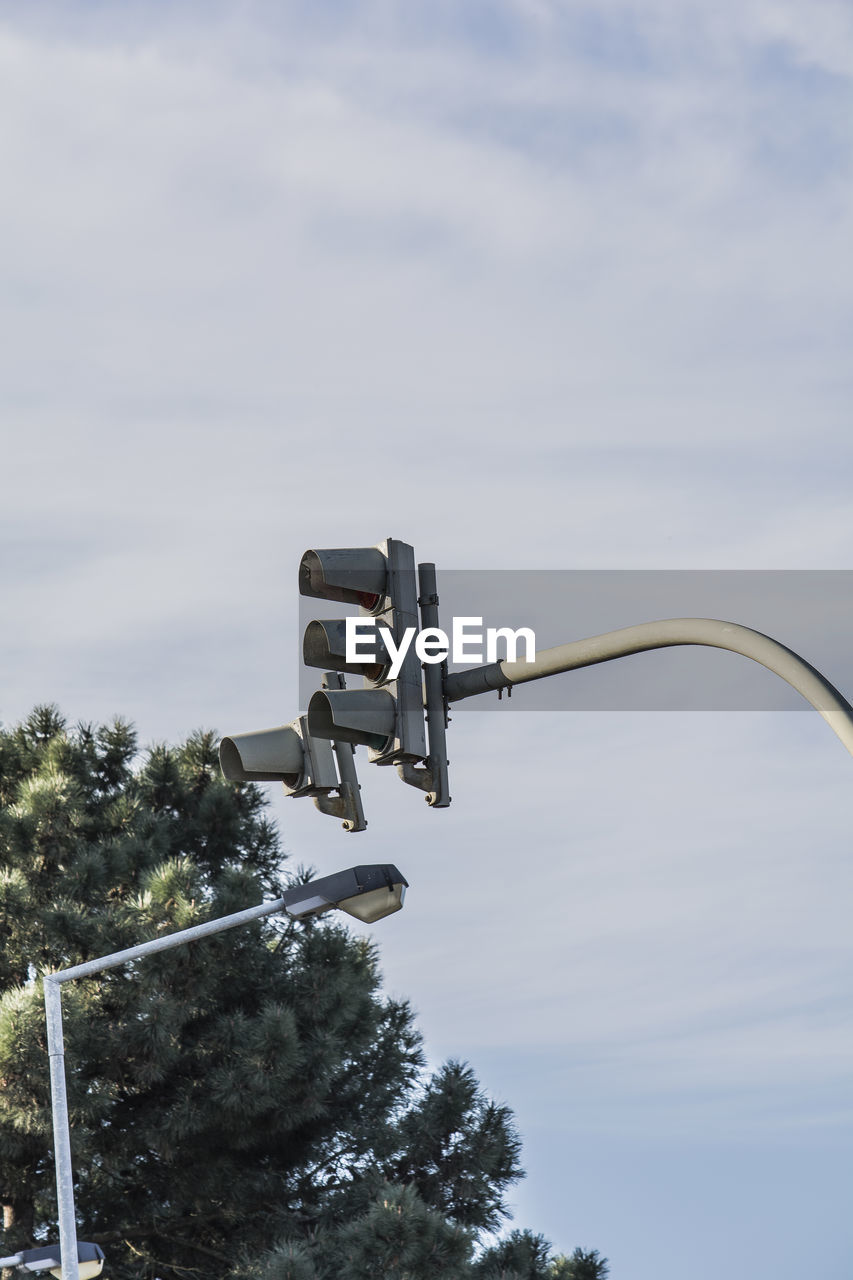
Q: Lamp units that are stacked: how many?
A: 3